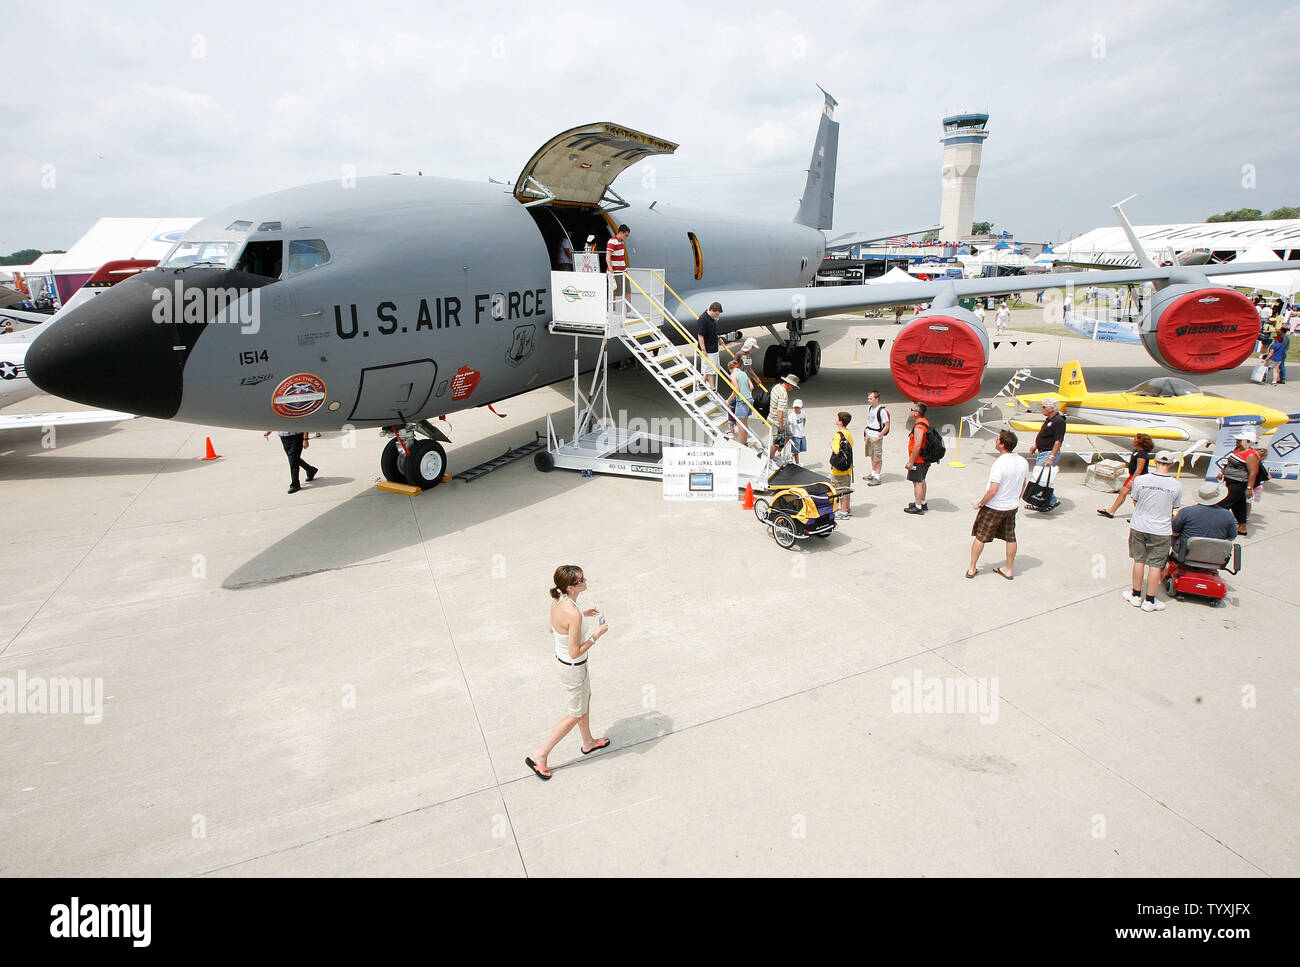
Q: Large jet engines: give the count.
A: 2